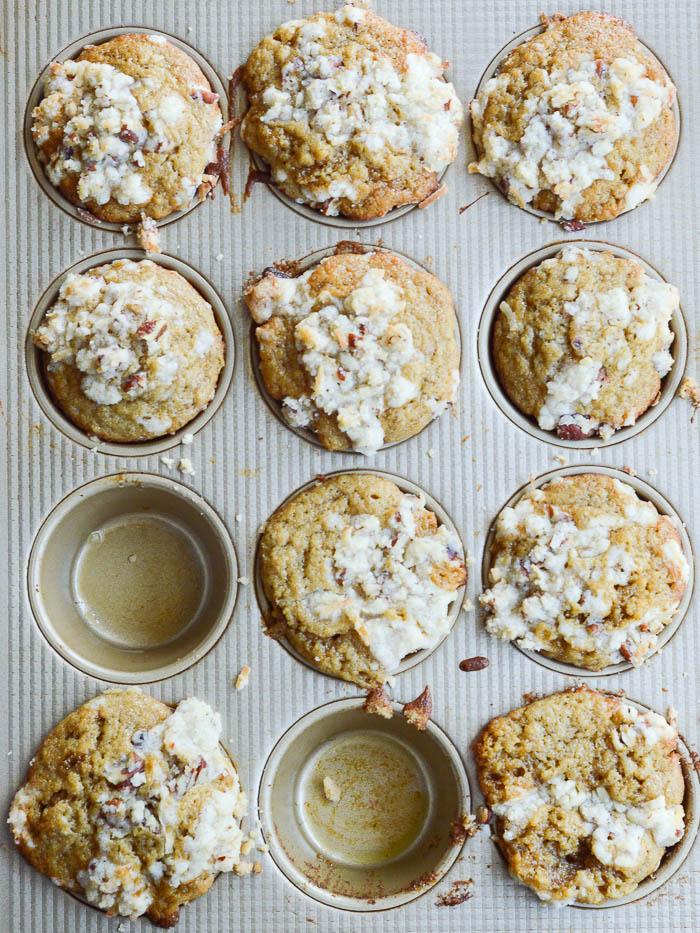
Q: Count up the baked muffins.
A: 10